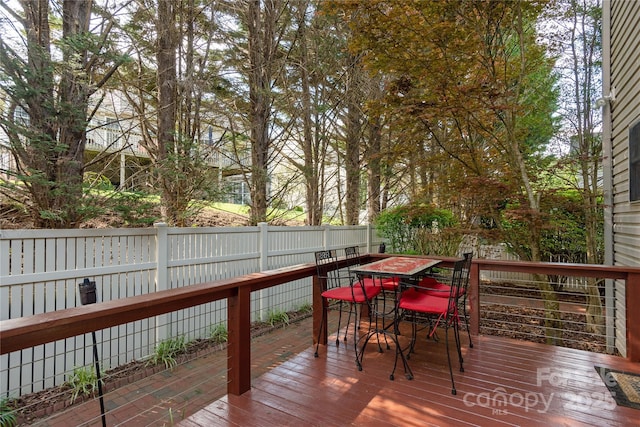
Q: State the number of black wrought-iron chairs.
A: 4